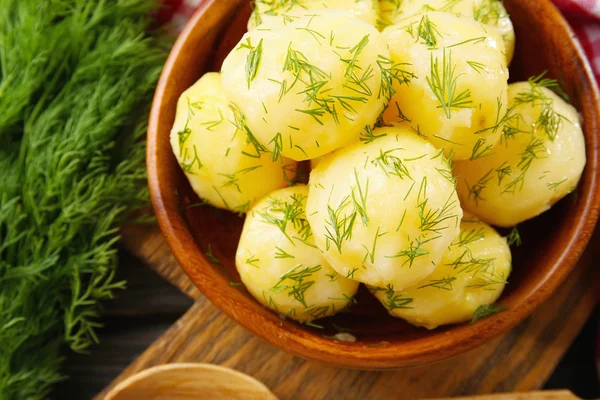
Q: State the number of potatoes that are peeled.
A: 9